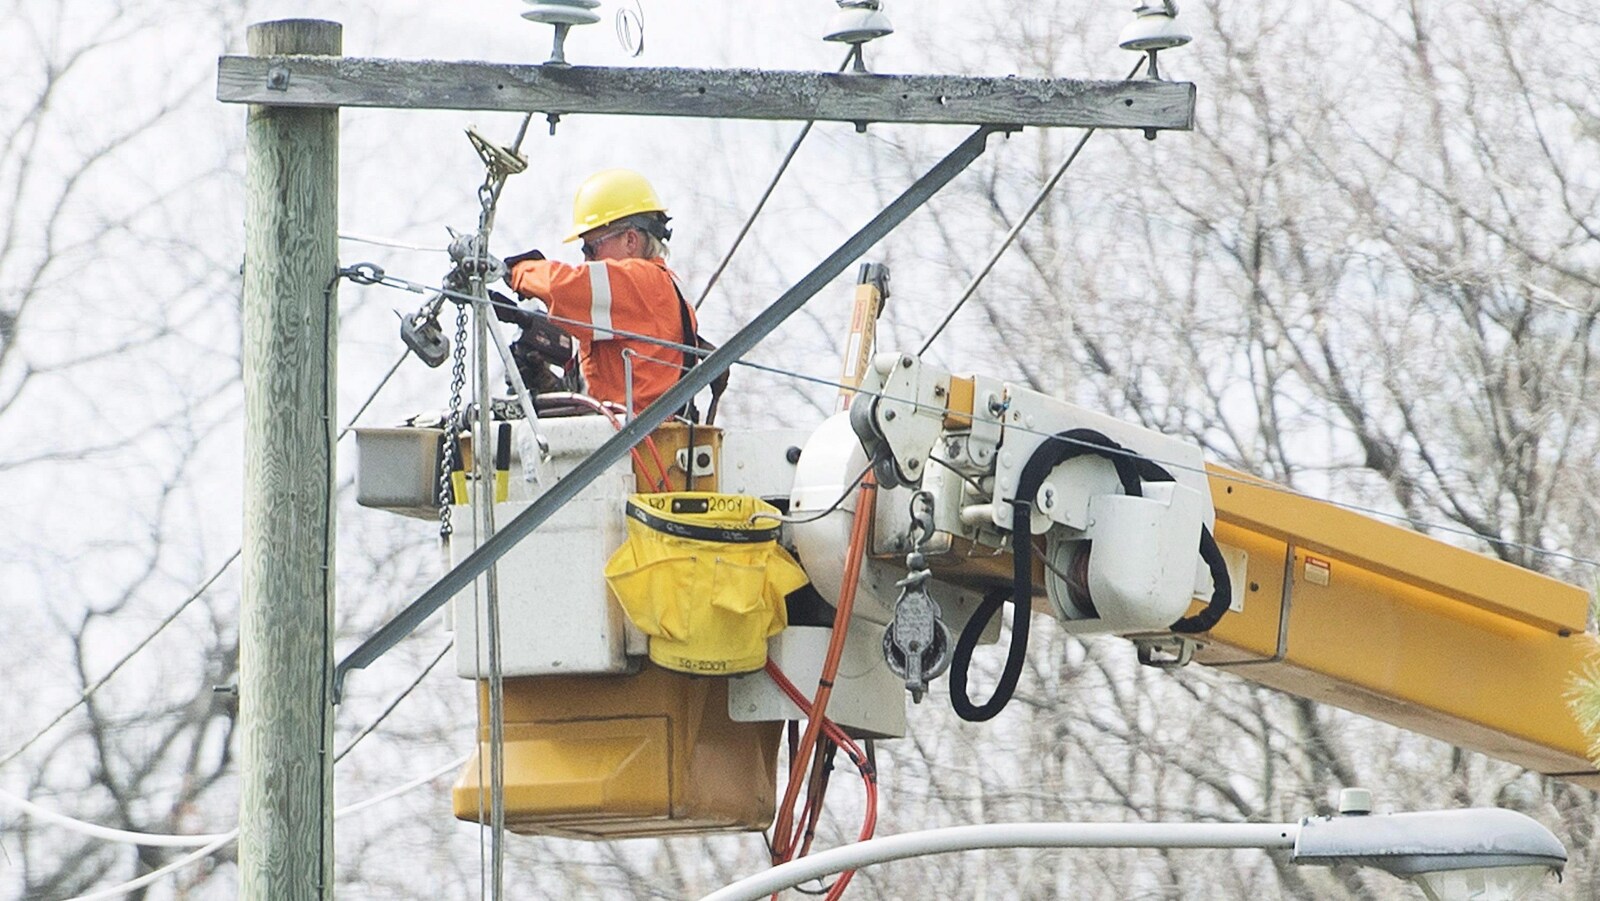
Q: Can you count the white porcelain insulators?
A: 3